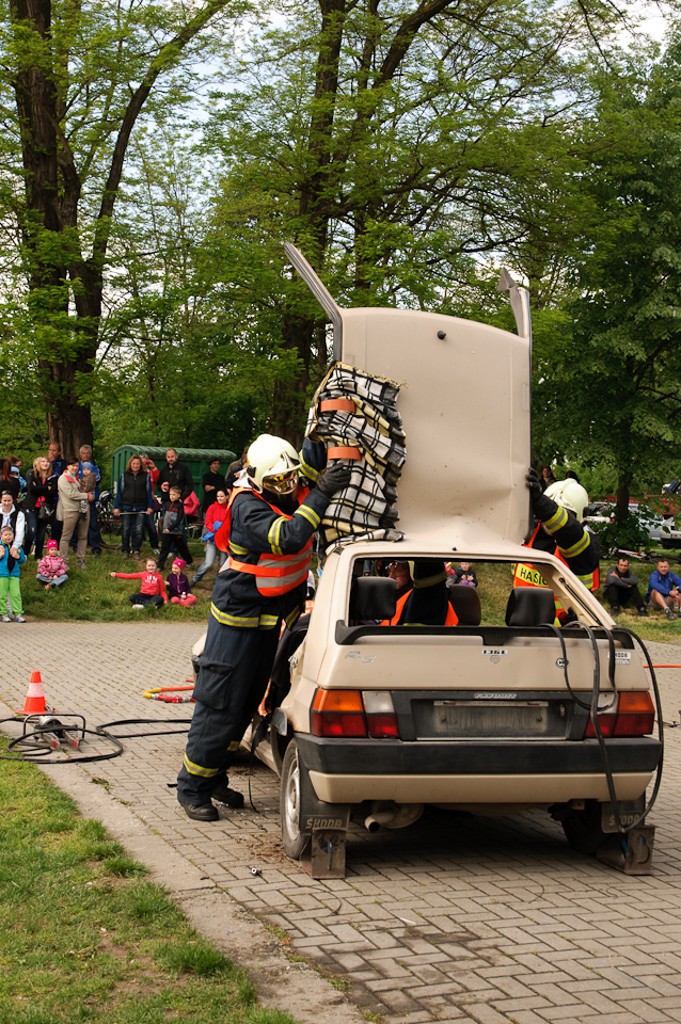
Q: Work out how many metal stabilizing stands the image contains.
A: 2